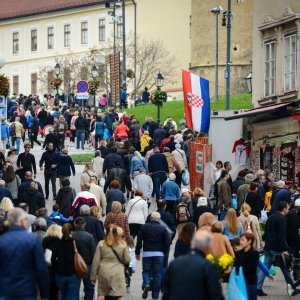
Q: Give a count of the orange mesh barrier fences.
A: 1